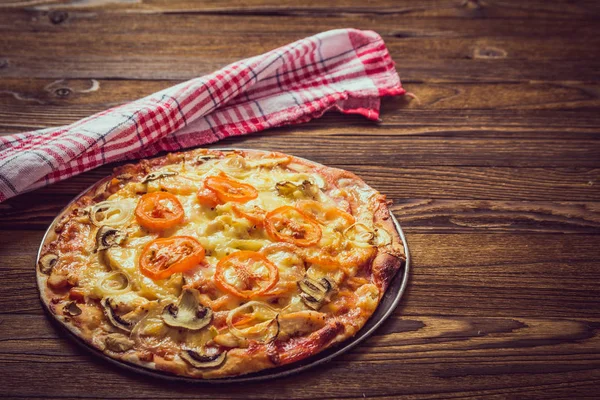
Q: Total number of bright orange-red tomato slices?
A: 5